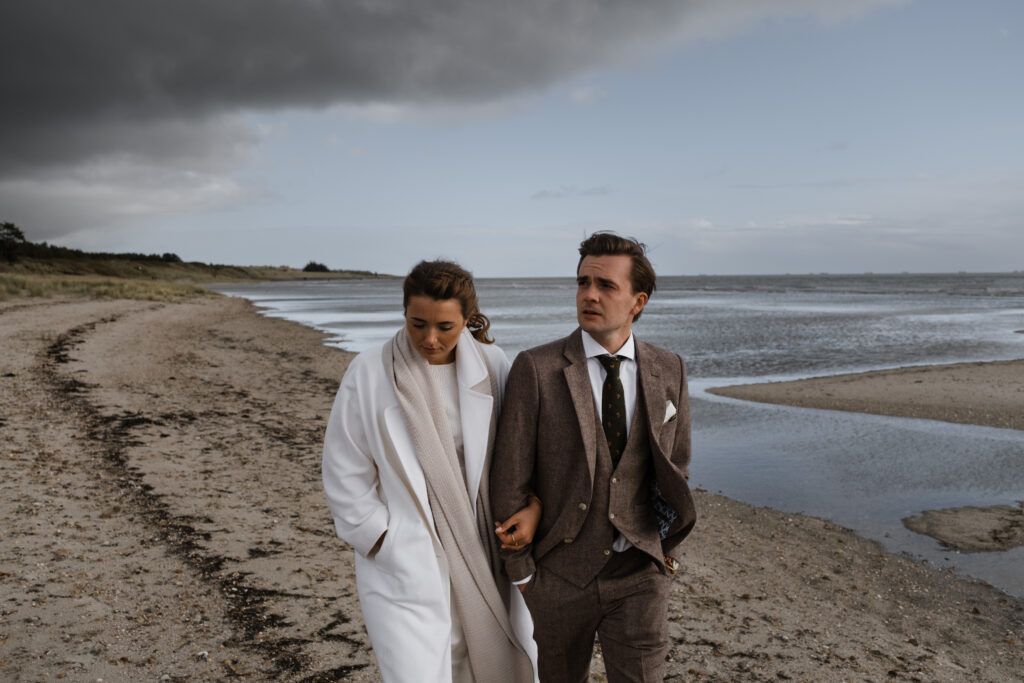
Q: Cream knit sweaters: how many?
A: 1